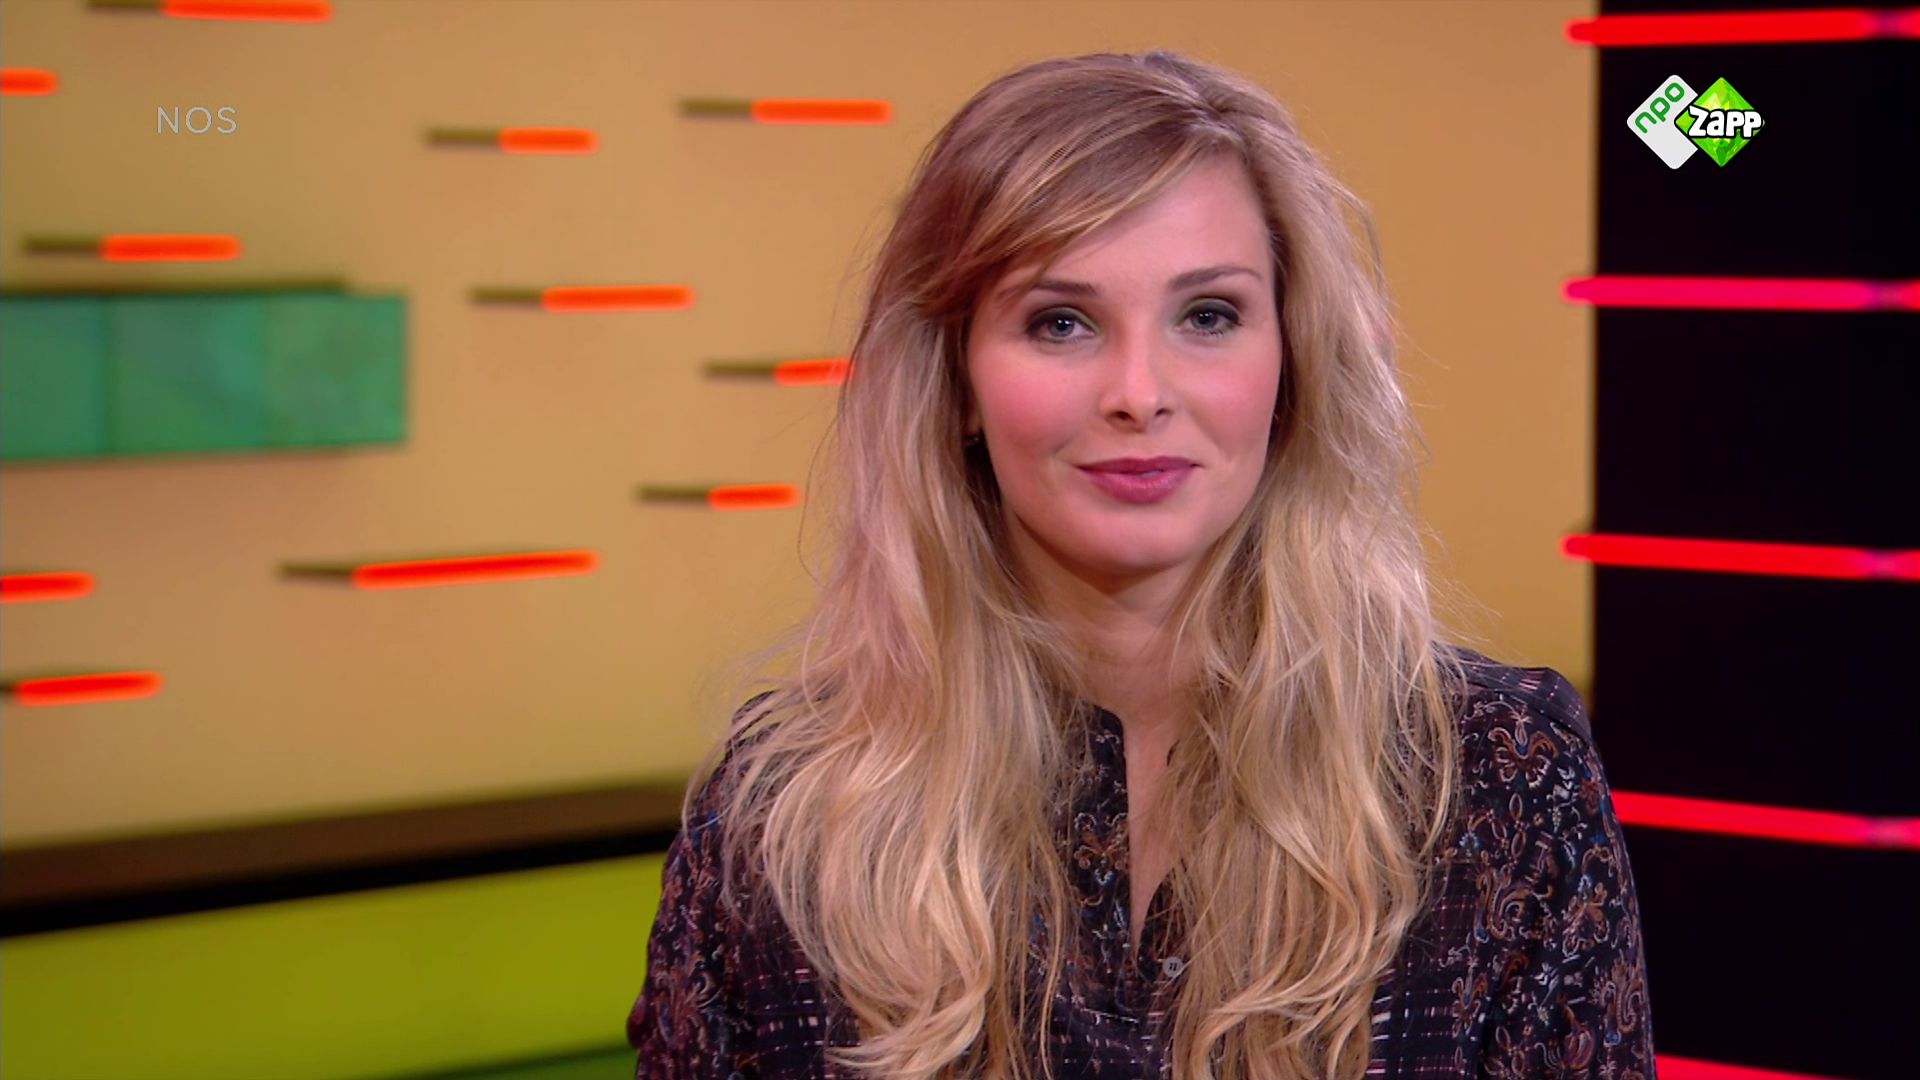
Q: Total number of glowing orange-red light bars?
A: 11